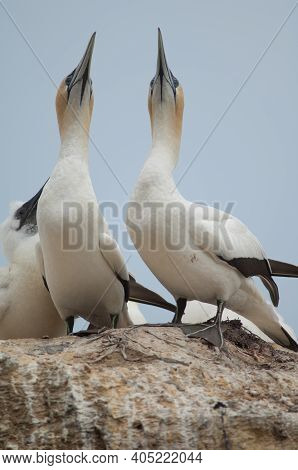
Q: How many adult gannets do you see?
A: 2